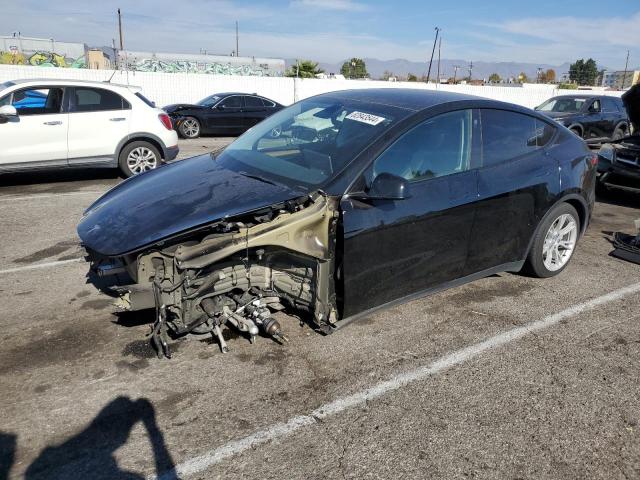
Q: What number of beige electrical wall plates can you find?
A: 0